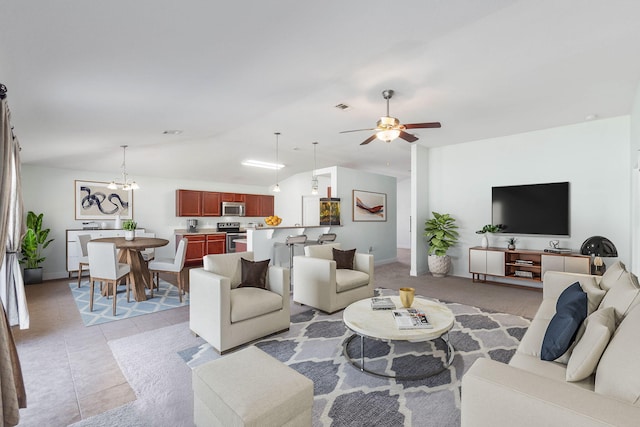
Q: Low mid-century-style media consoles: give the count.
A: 1